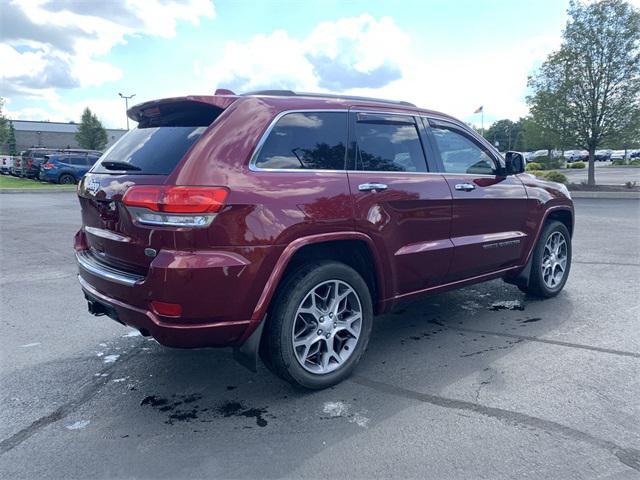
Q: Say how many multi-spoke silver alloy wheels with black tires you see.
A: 2